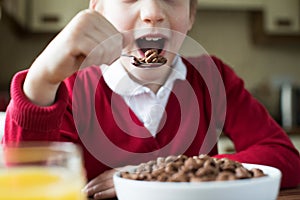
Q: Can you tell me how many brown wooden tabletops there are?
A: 1